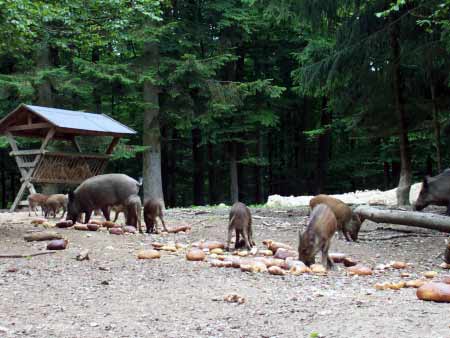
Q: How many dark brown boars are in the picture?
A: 2